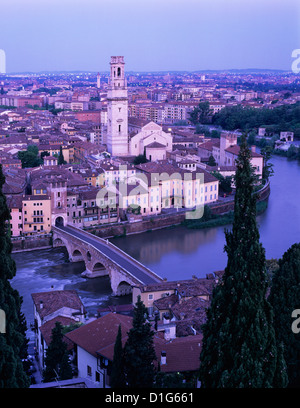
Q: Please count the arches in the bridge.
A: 4